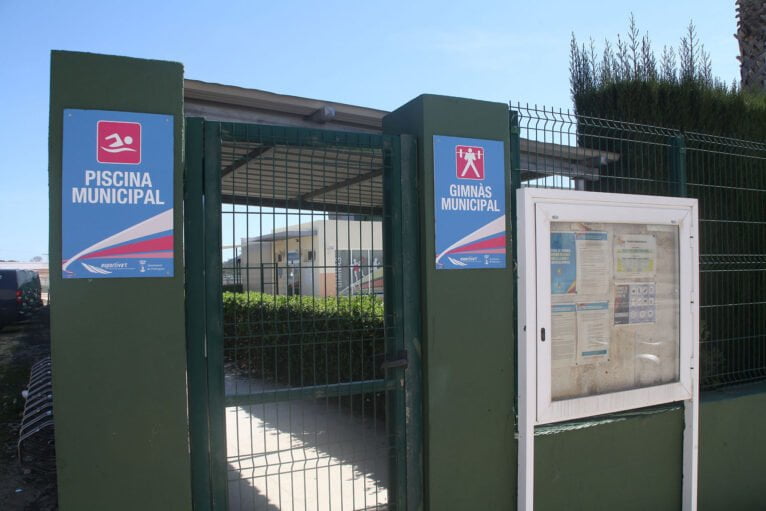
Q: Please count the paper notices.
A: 6